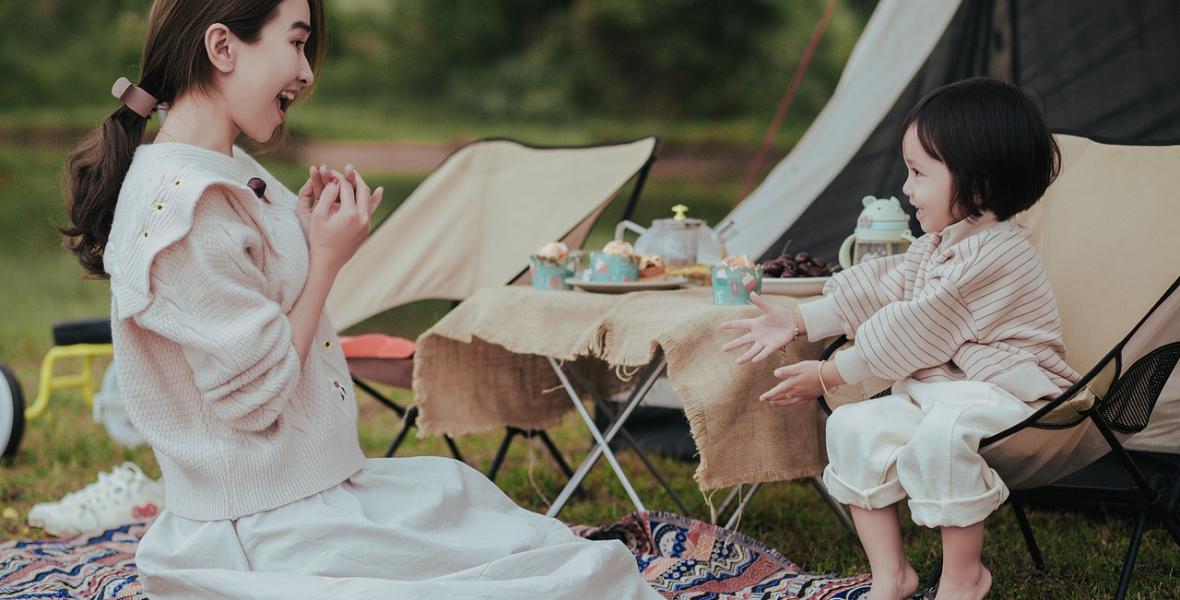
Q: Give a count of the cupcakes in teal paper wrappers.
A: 3